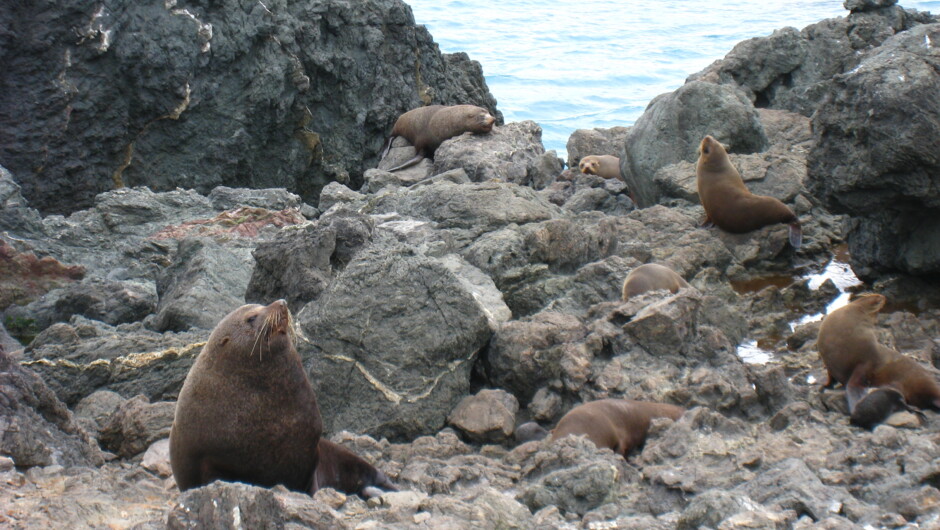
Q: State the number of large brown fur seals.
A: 7